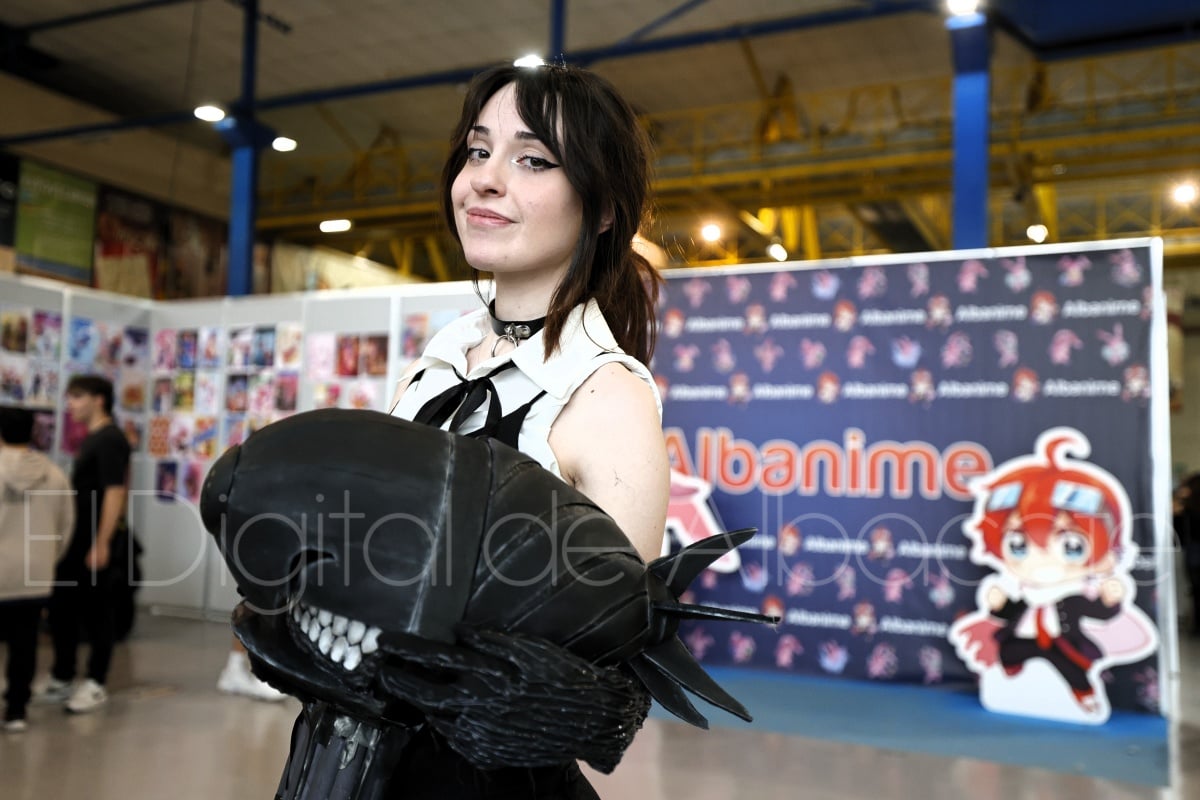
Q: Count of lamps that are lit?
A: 9